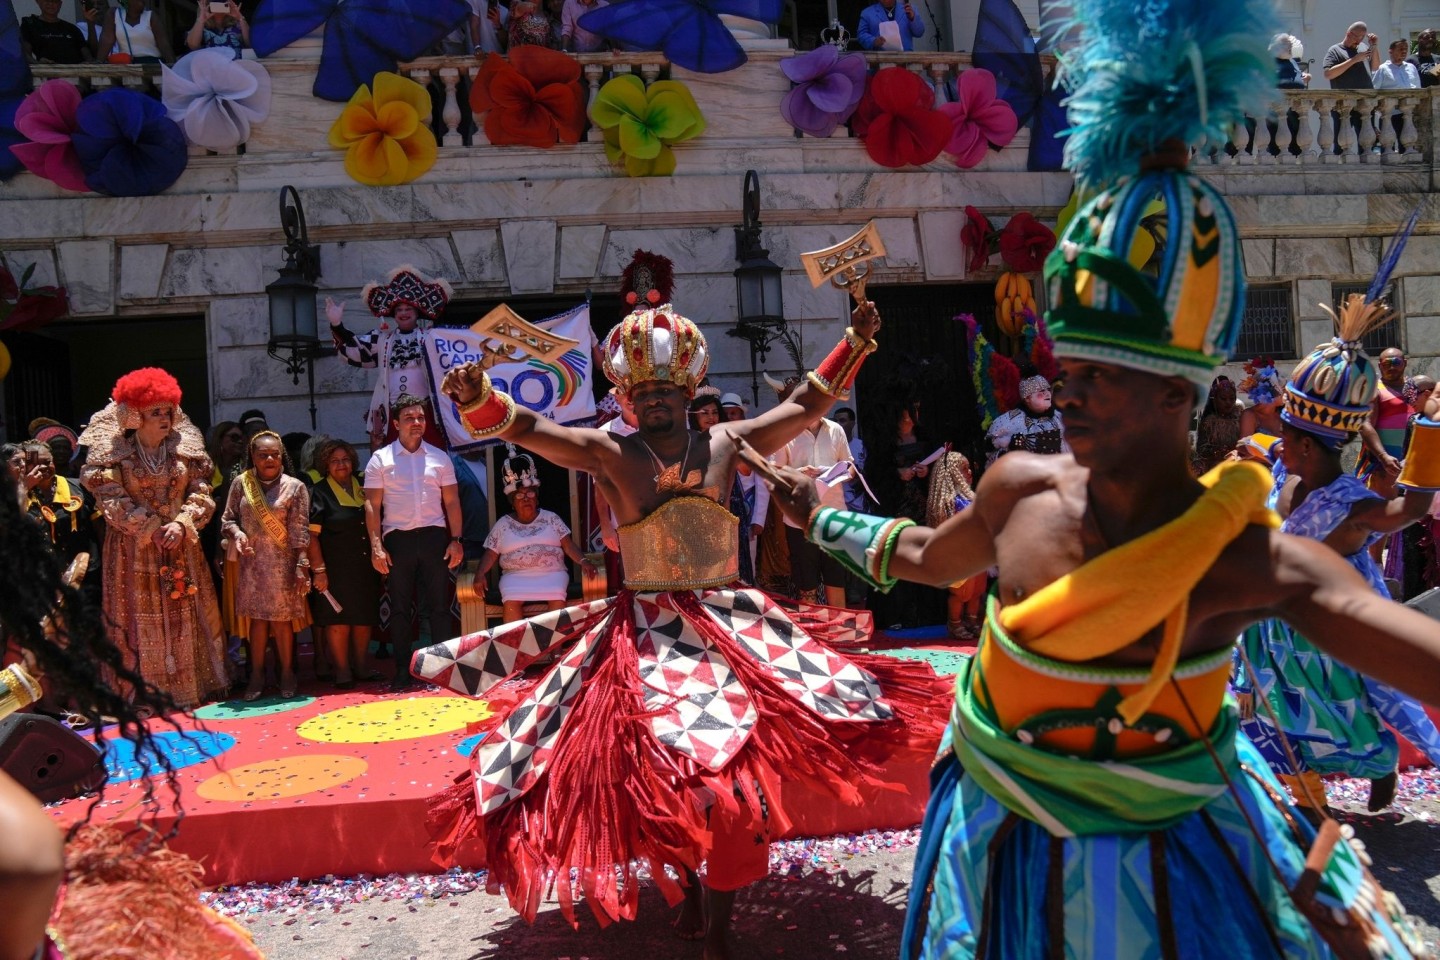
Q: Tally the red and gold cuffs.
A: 2